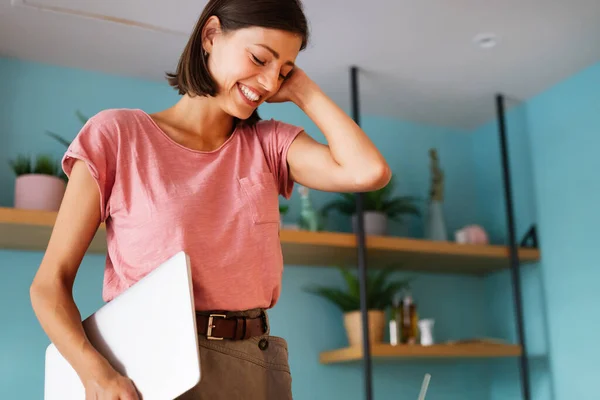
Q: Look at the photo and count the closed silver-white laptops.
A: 1